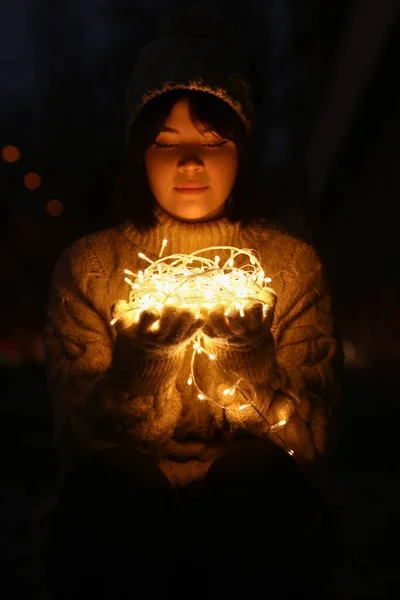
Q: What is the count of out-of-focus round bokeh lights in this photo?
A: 3